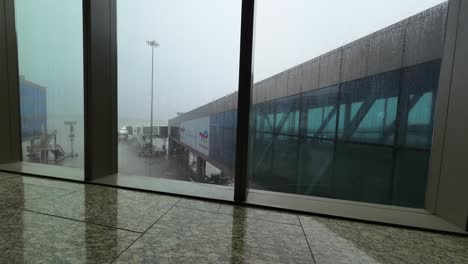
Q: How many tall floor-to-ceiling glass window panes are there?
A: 3